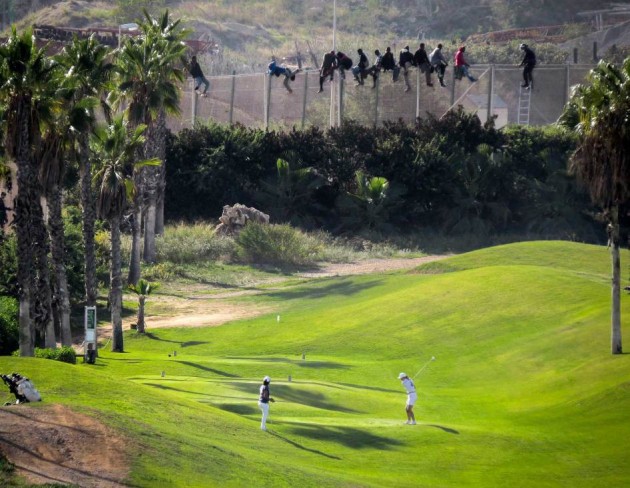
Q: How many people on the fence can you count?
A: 12